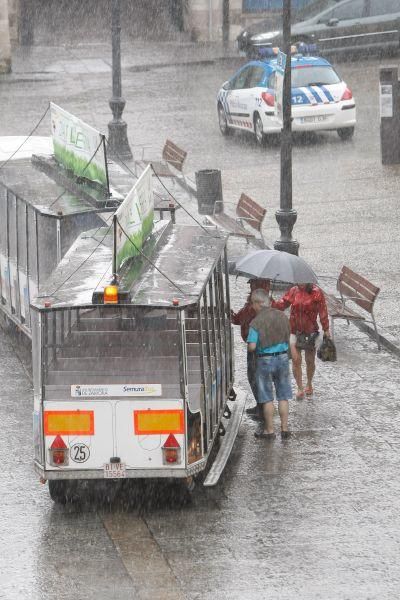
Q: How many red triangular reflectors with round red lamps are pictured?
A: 2